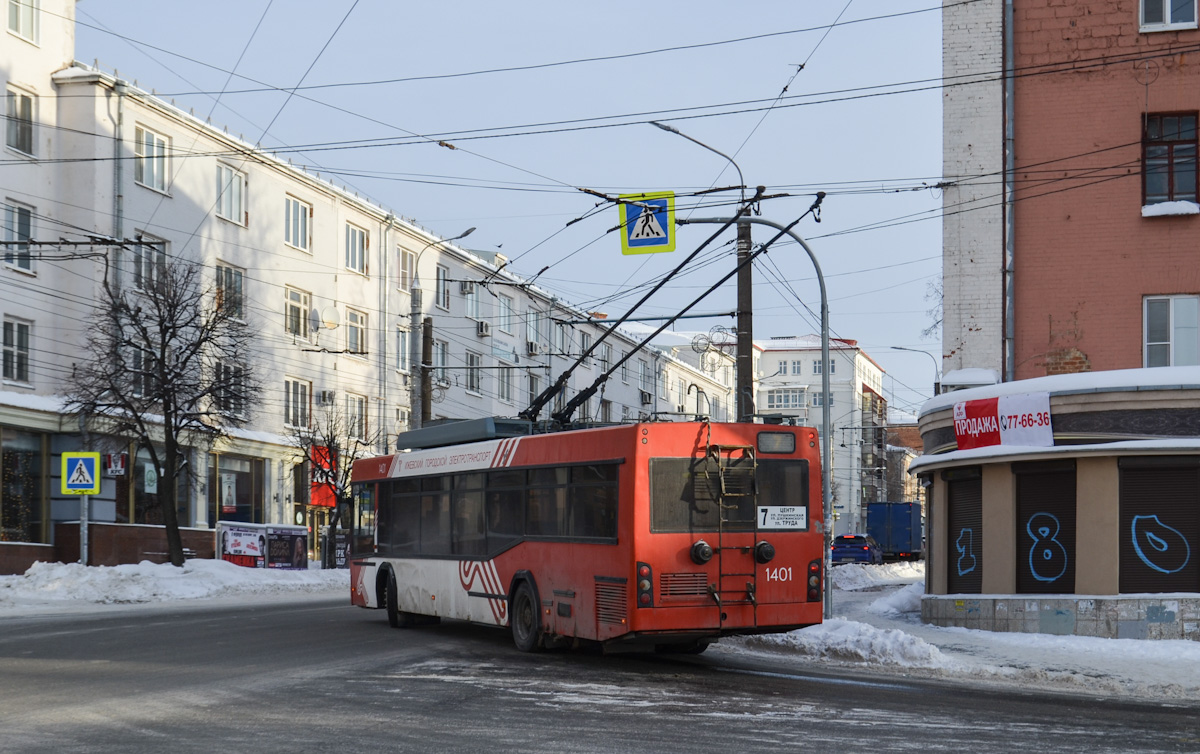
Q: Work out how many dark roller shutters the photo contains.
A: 3